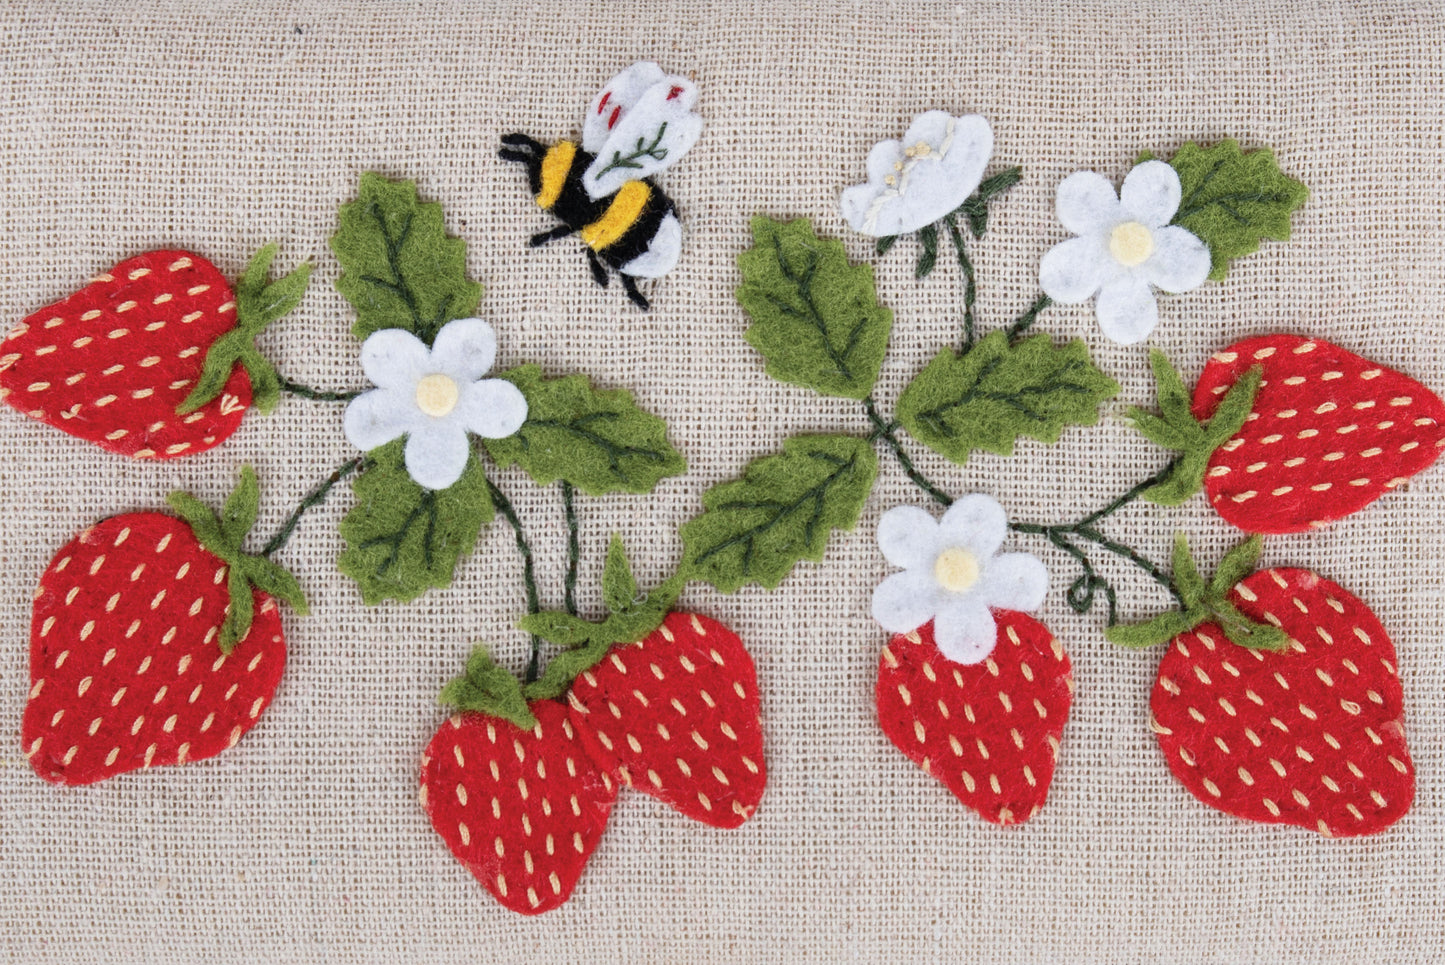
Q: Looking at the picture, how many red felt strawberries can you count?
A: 7